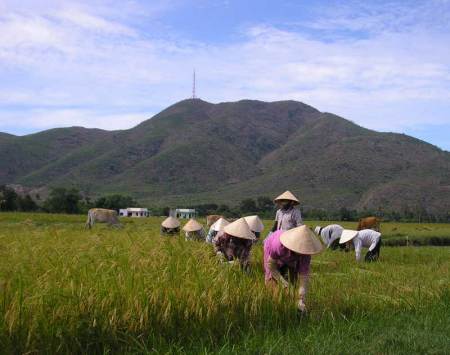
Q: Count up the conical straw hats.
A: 8